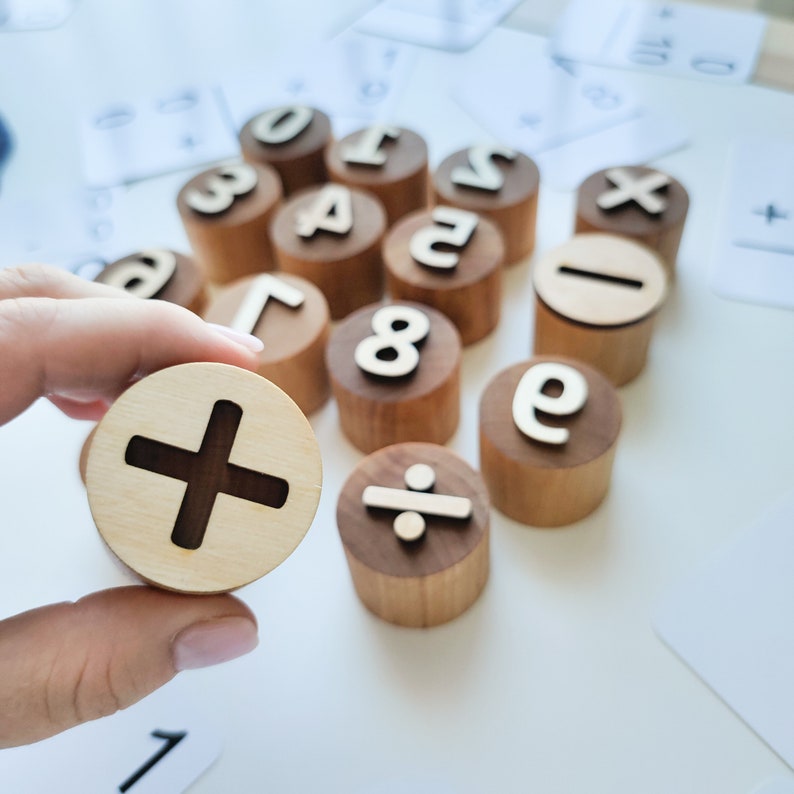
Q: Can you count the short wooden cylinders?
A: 14